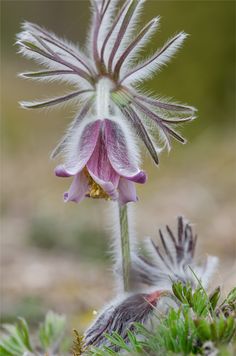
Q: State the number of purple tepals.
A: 5